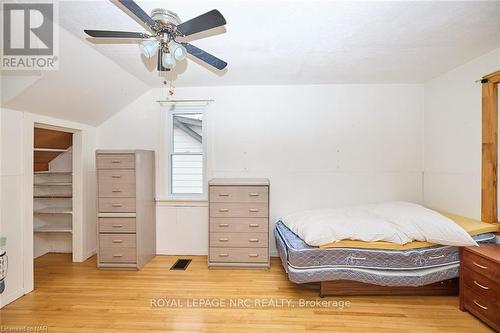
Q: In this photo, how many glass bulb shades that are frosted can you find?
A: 3